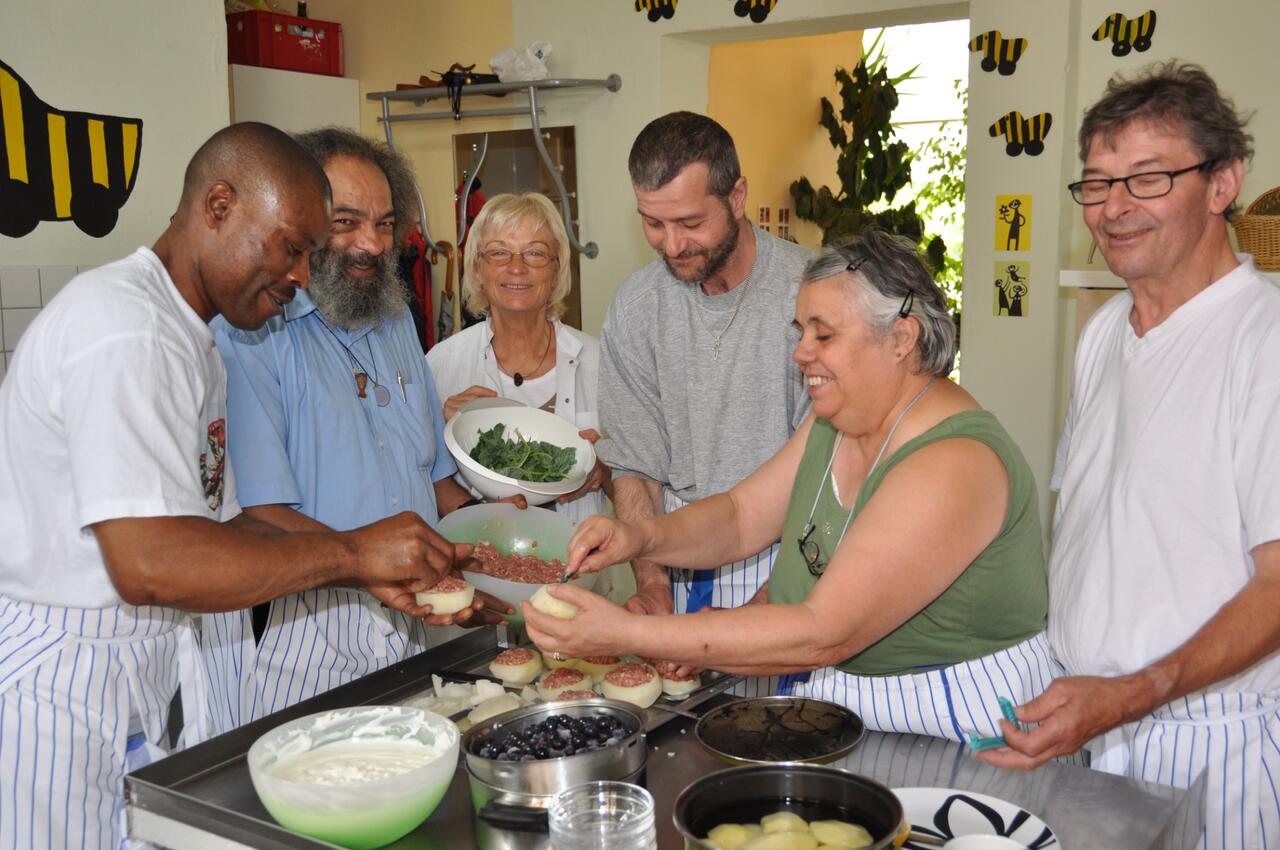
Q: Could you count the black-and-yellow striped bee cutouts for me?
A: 6